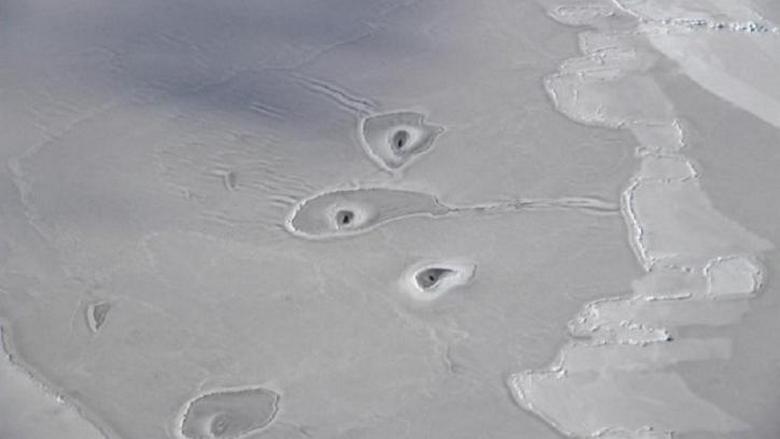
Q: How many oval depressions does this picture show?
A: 4